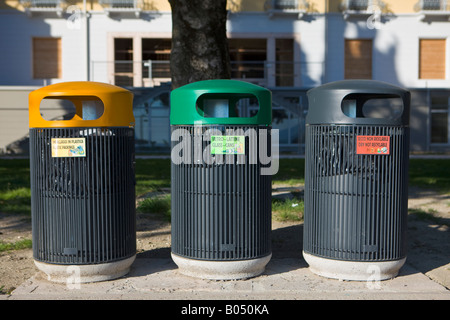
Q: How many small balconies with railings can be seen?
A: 5